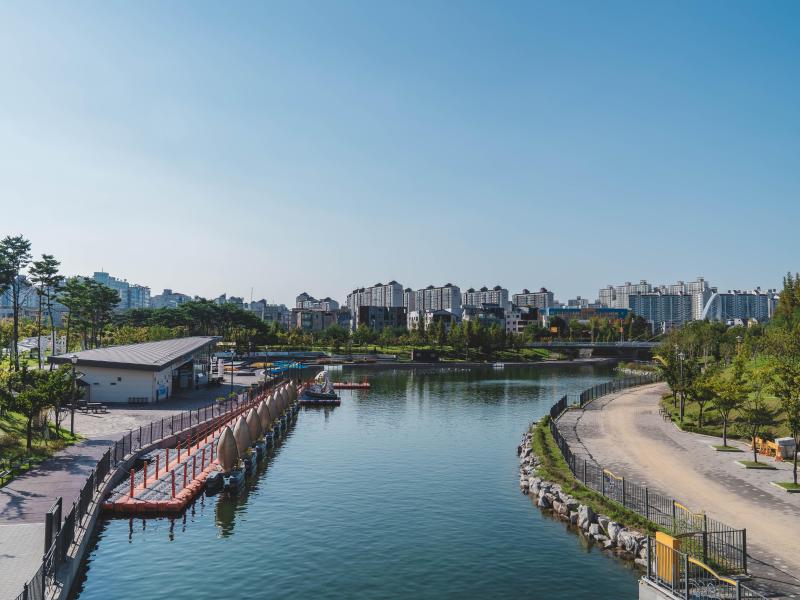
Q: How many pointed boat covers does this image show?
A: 9